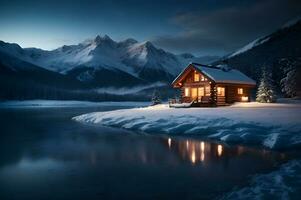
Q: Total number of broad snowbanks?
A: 1